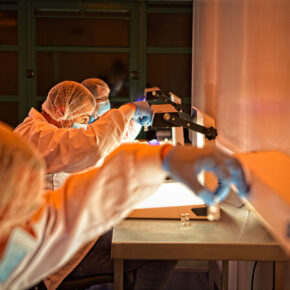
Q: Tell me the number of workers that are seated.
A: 3